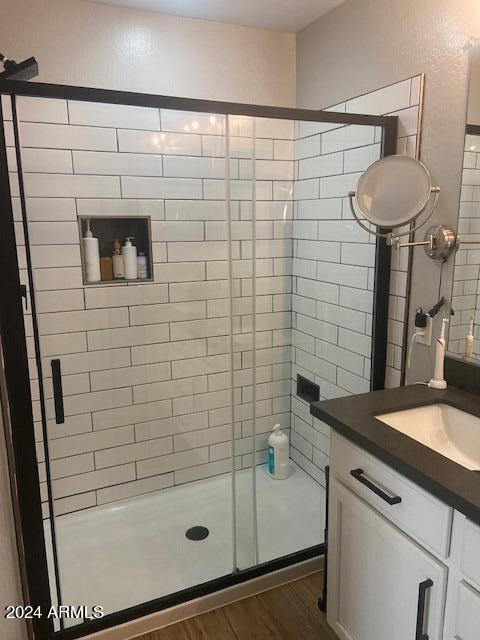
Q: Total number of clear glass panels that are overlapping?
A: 2